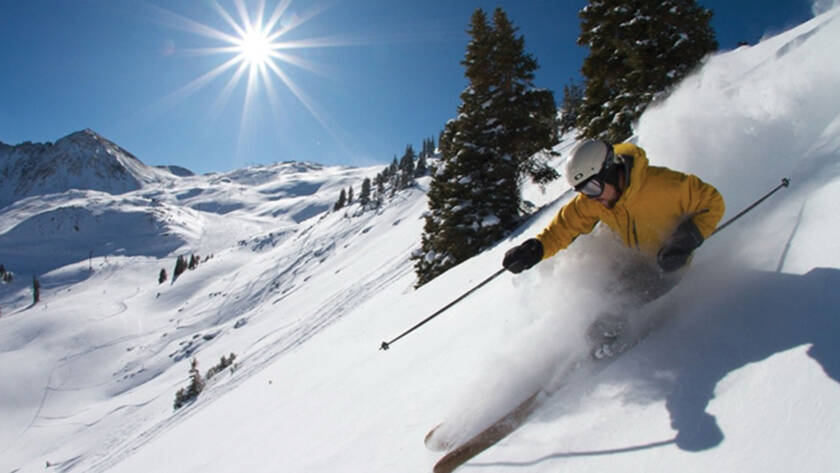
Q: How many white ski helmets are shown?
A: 1